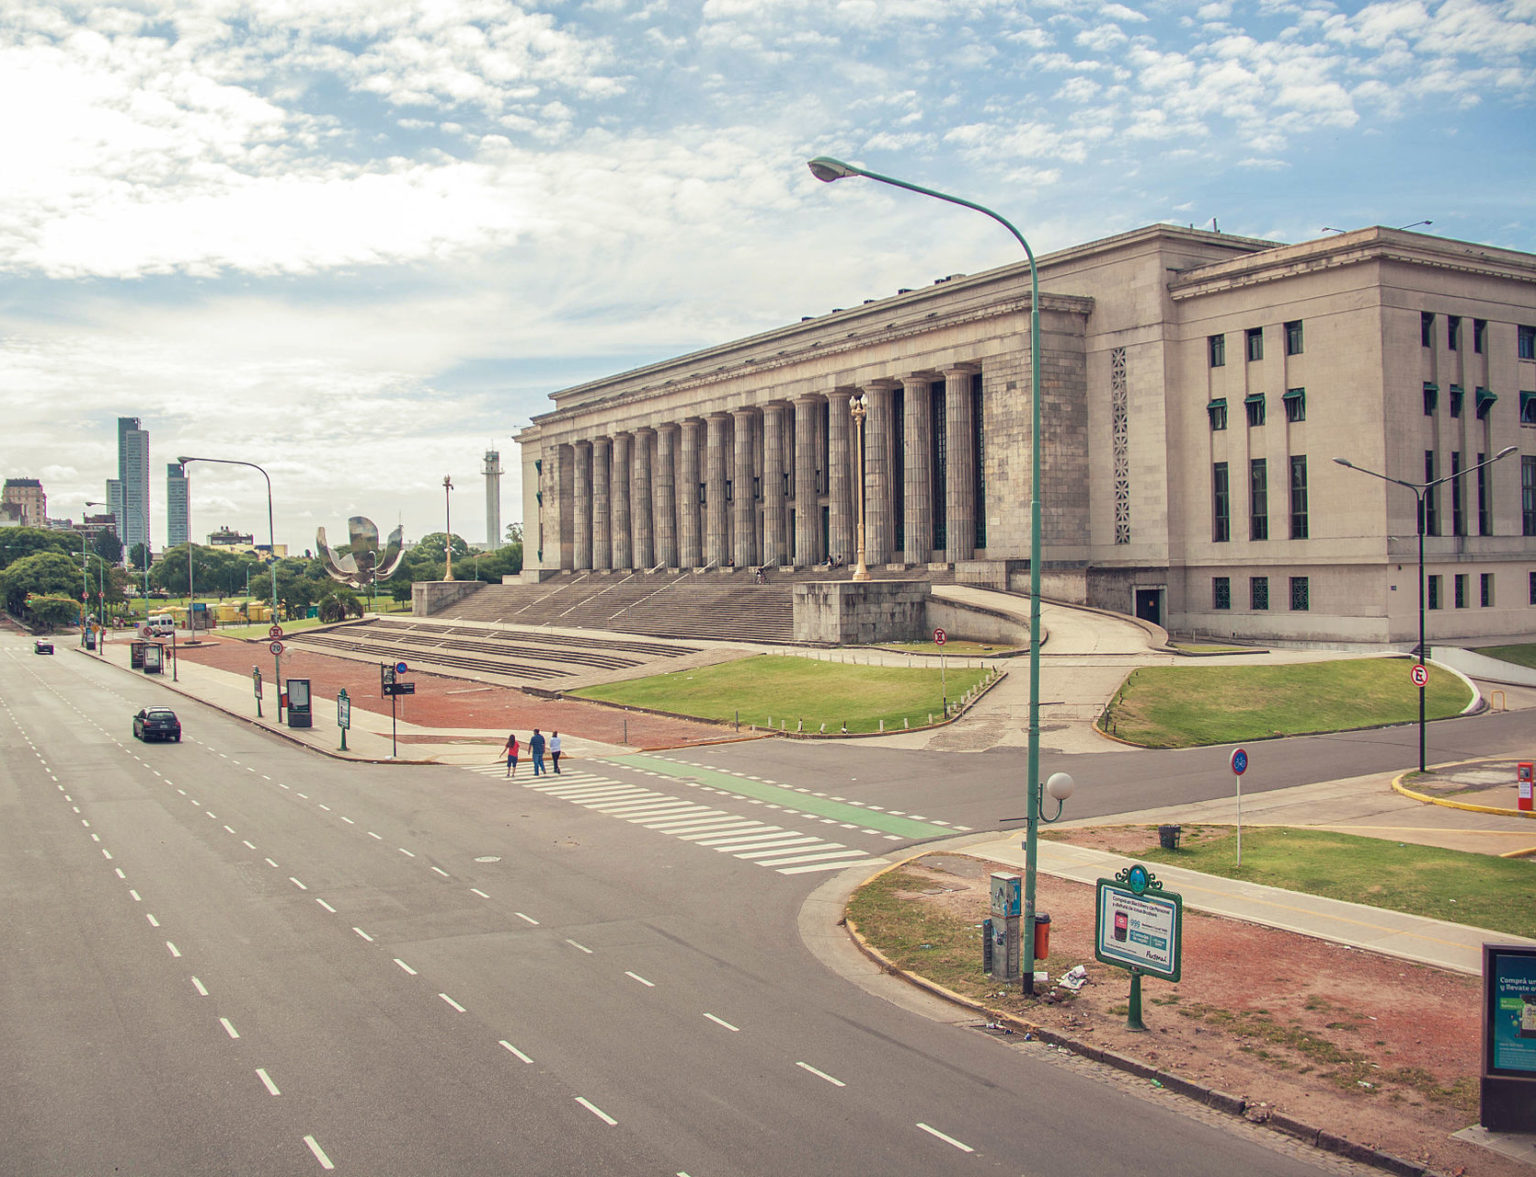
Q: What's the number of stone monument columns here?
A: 14